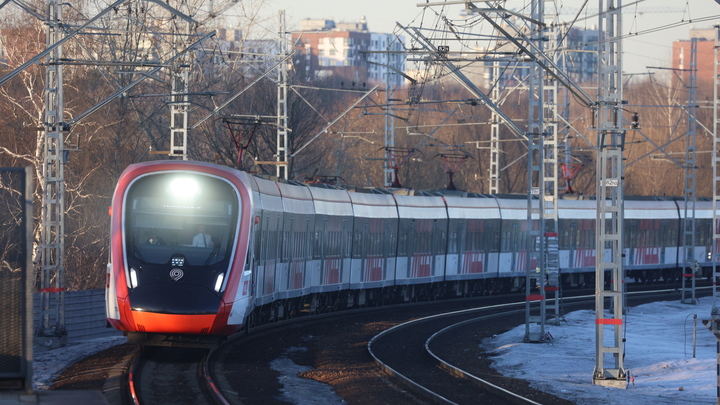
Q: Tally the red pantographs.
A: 4